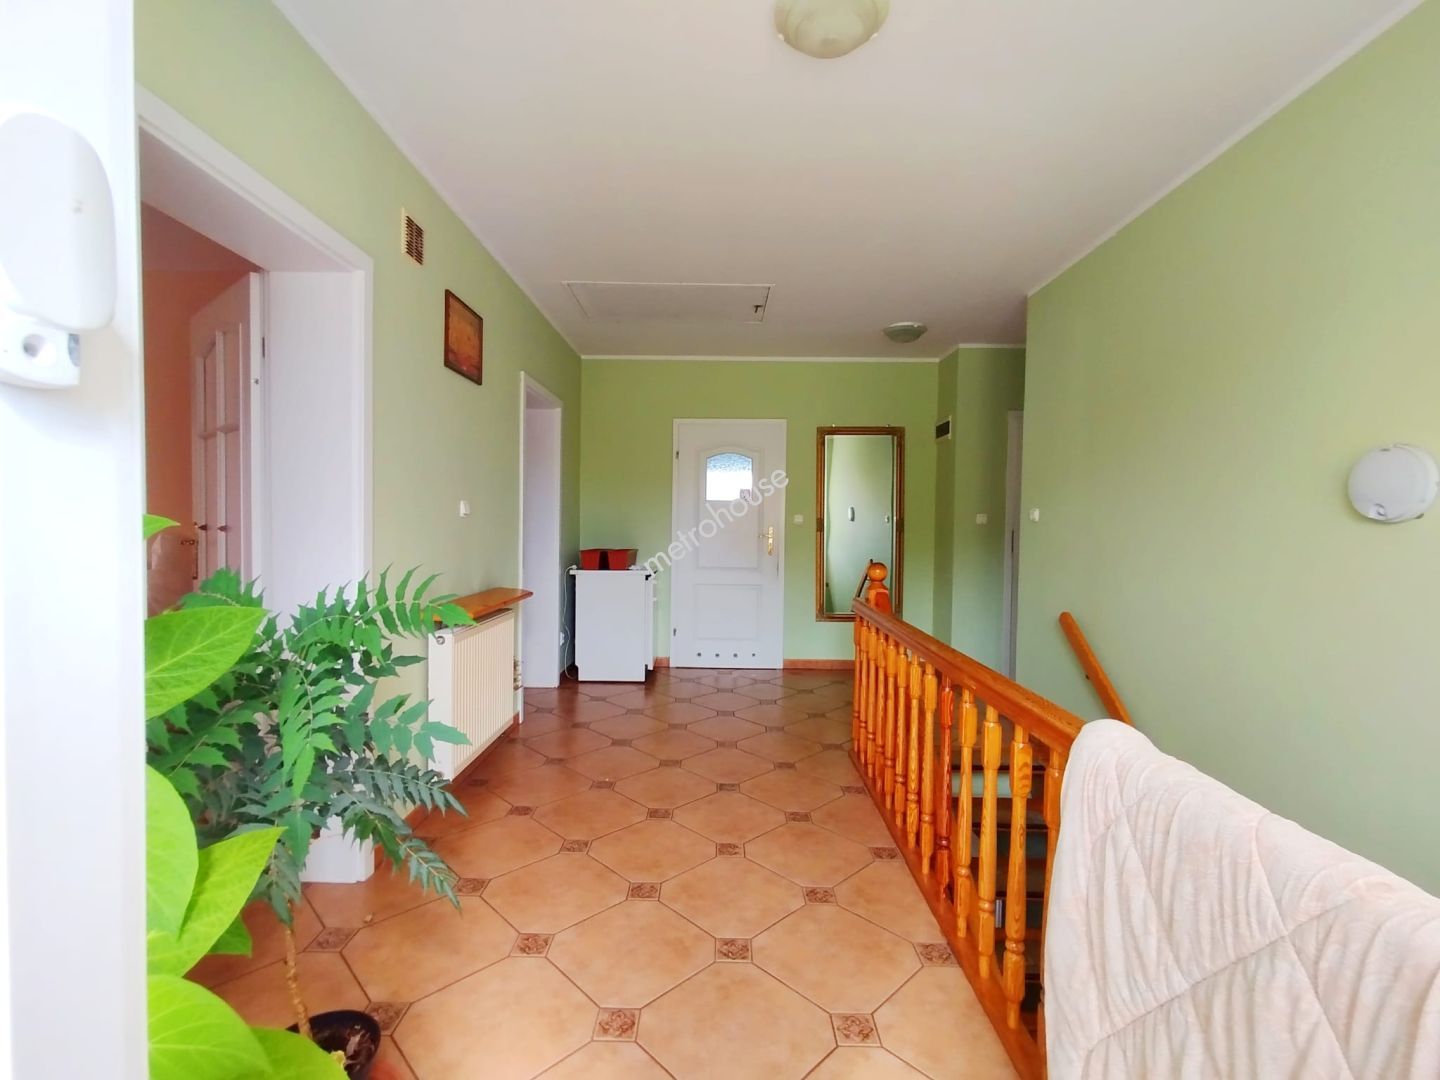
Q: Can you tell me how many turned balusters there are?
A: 13